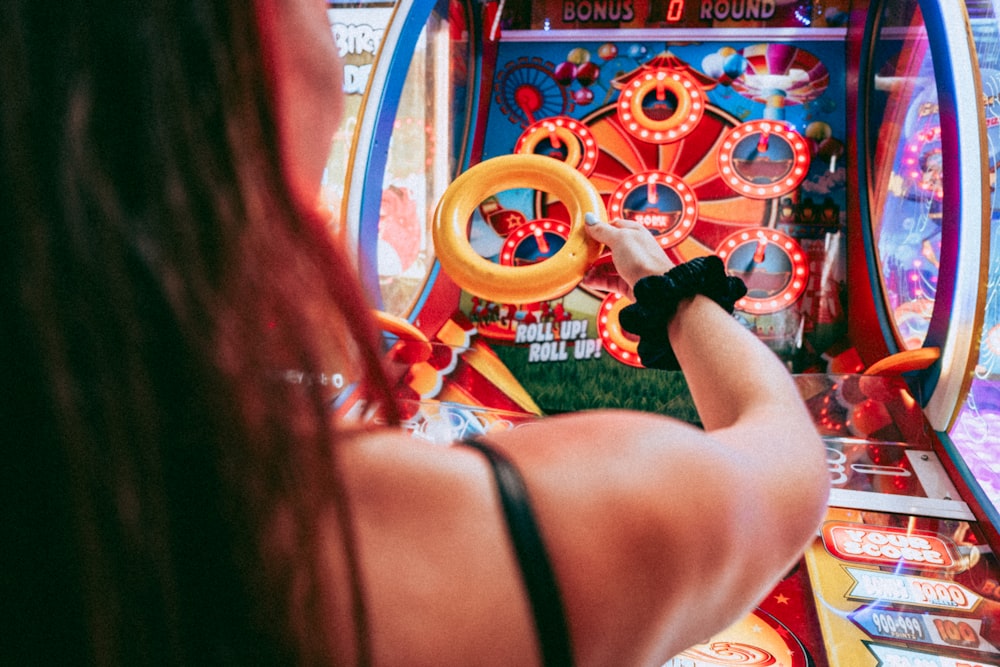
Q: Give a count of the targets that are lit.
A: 7